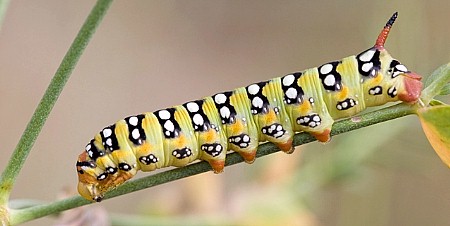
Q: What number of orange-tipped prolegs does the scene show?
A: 4